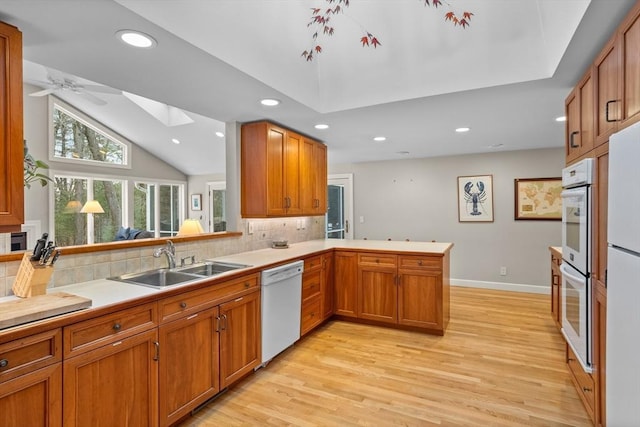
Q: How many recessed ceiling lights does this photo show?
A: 8